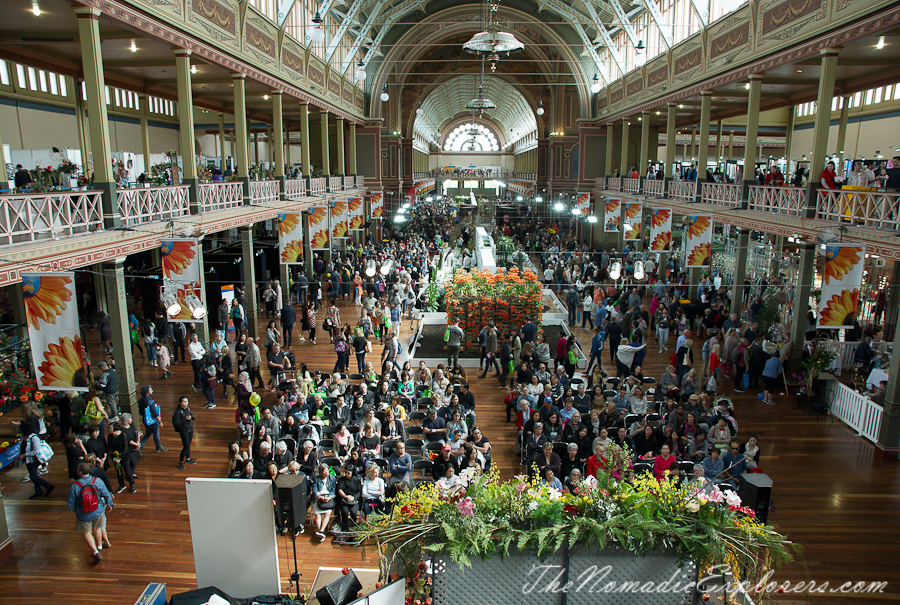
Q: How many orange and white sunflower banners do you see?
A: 13